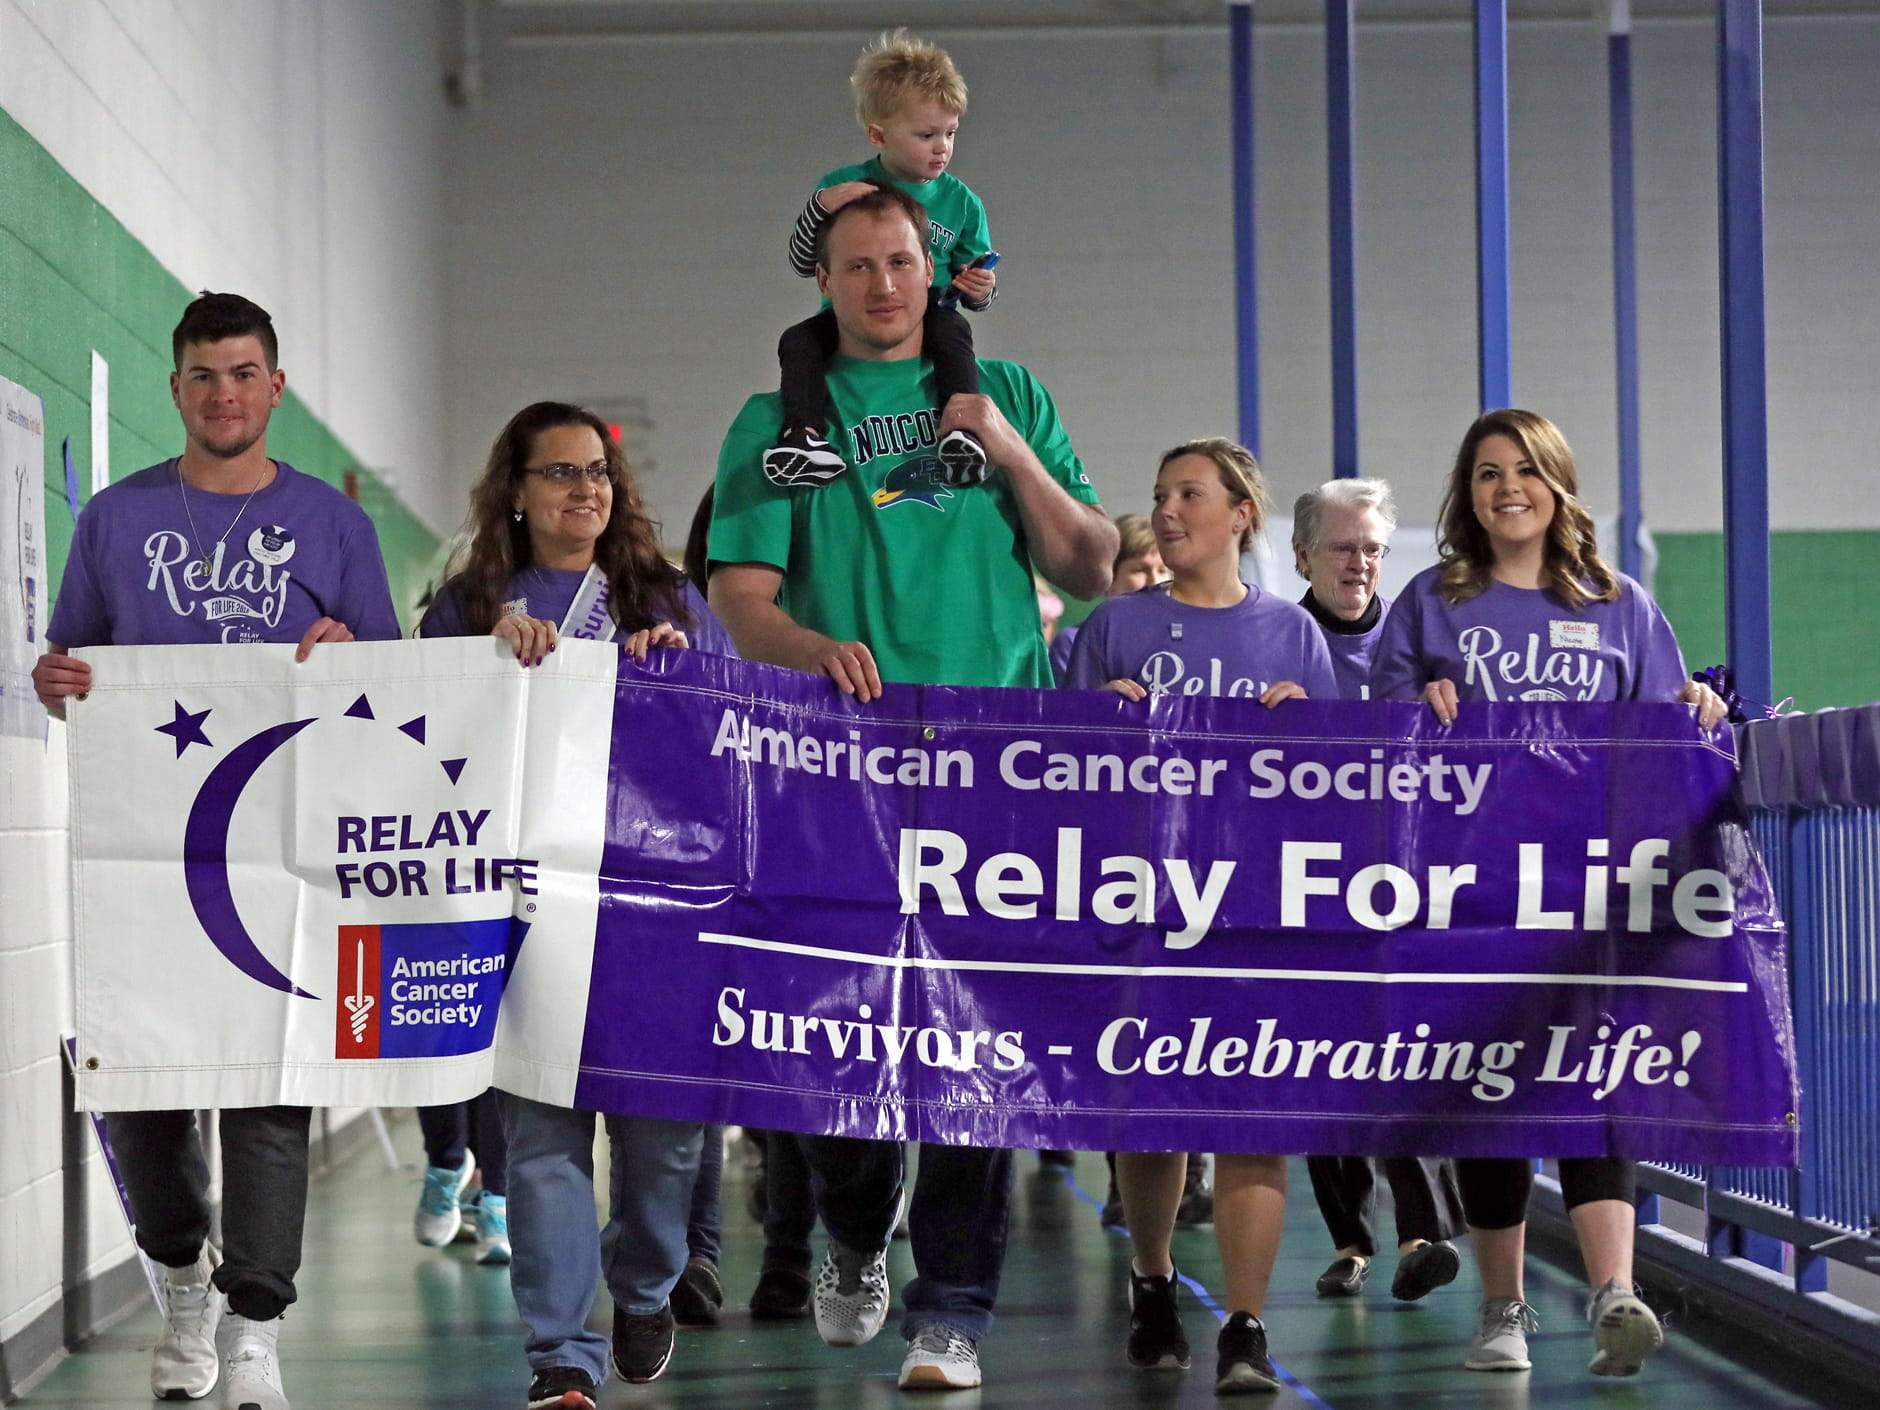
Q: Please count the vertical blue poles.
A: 5